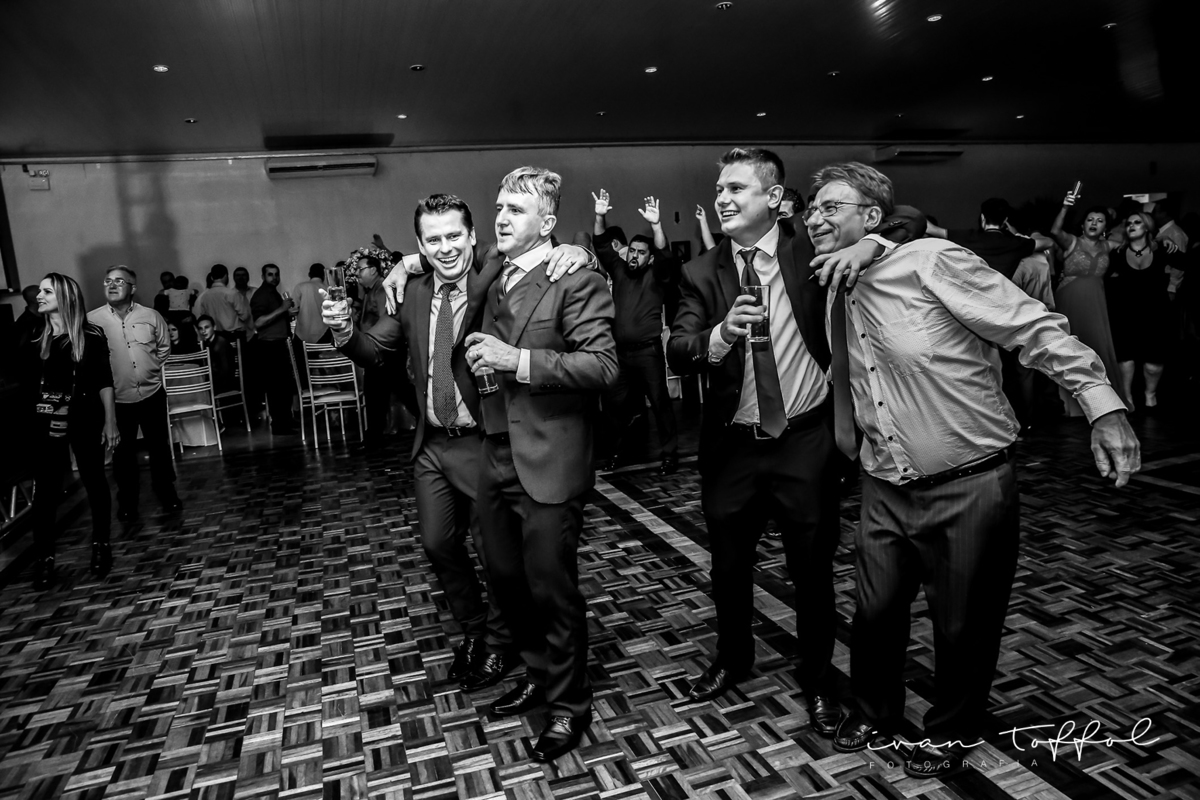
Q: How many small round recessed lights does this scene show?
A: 14